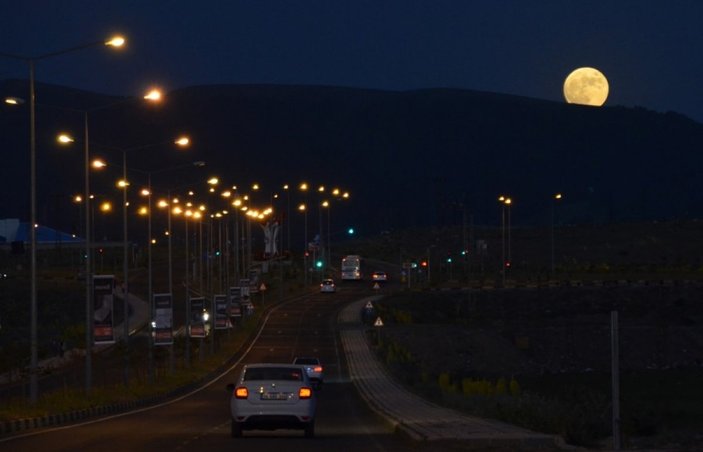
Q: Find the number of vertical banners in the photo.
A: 7